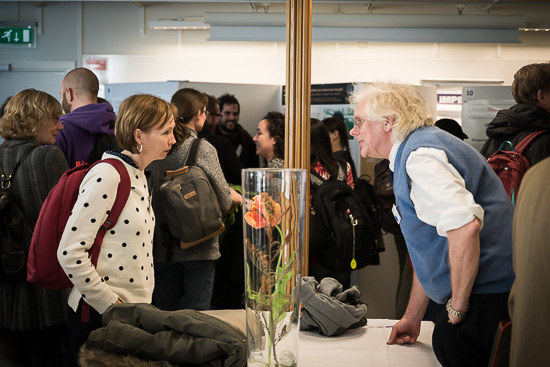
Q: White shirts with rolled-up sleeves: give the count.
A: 1